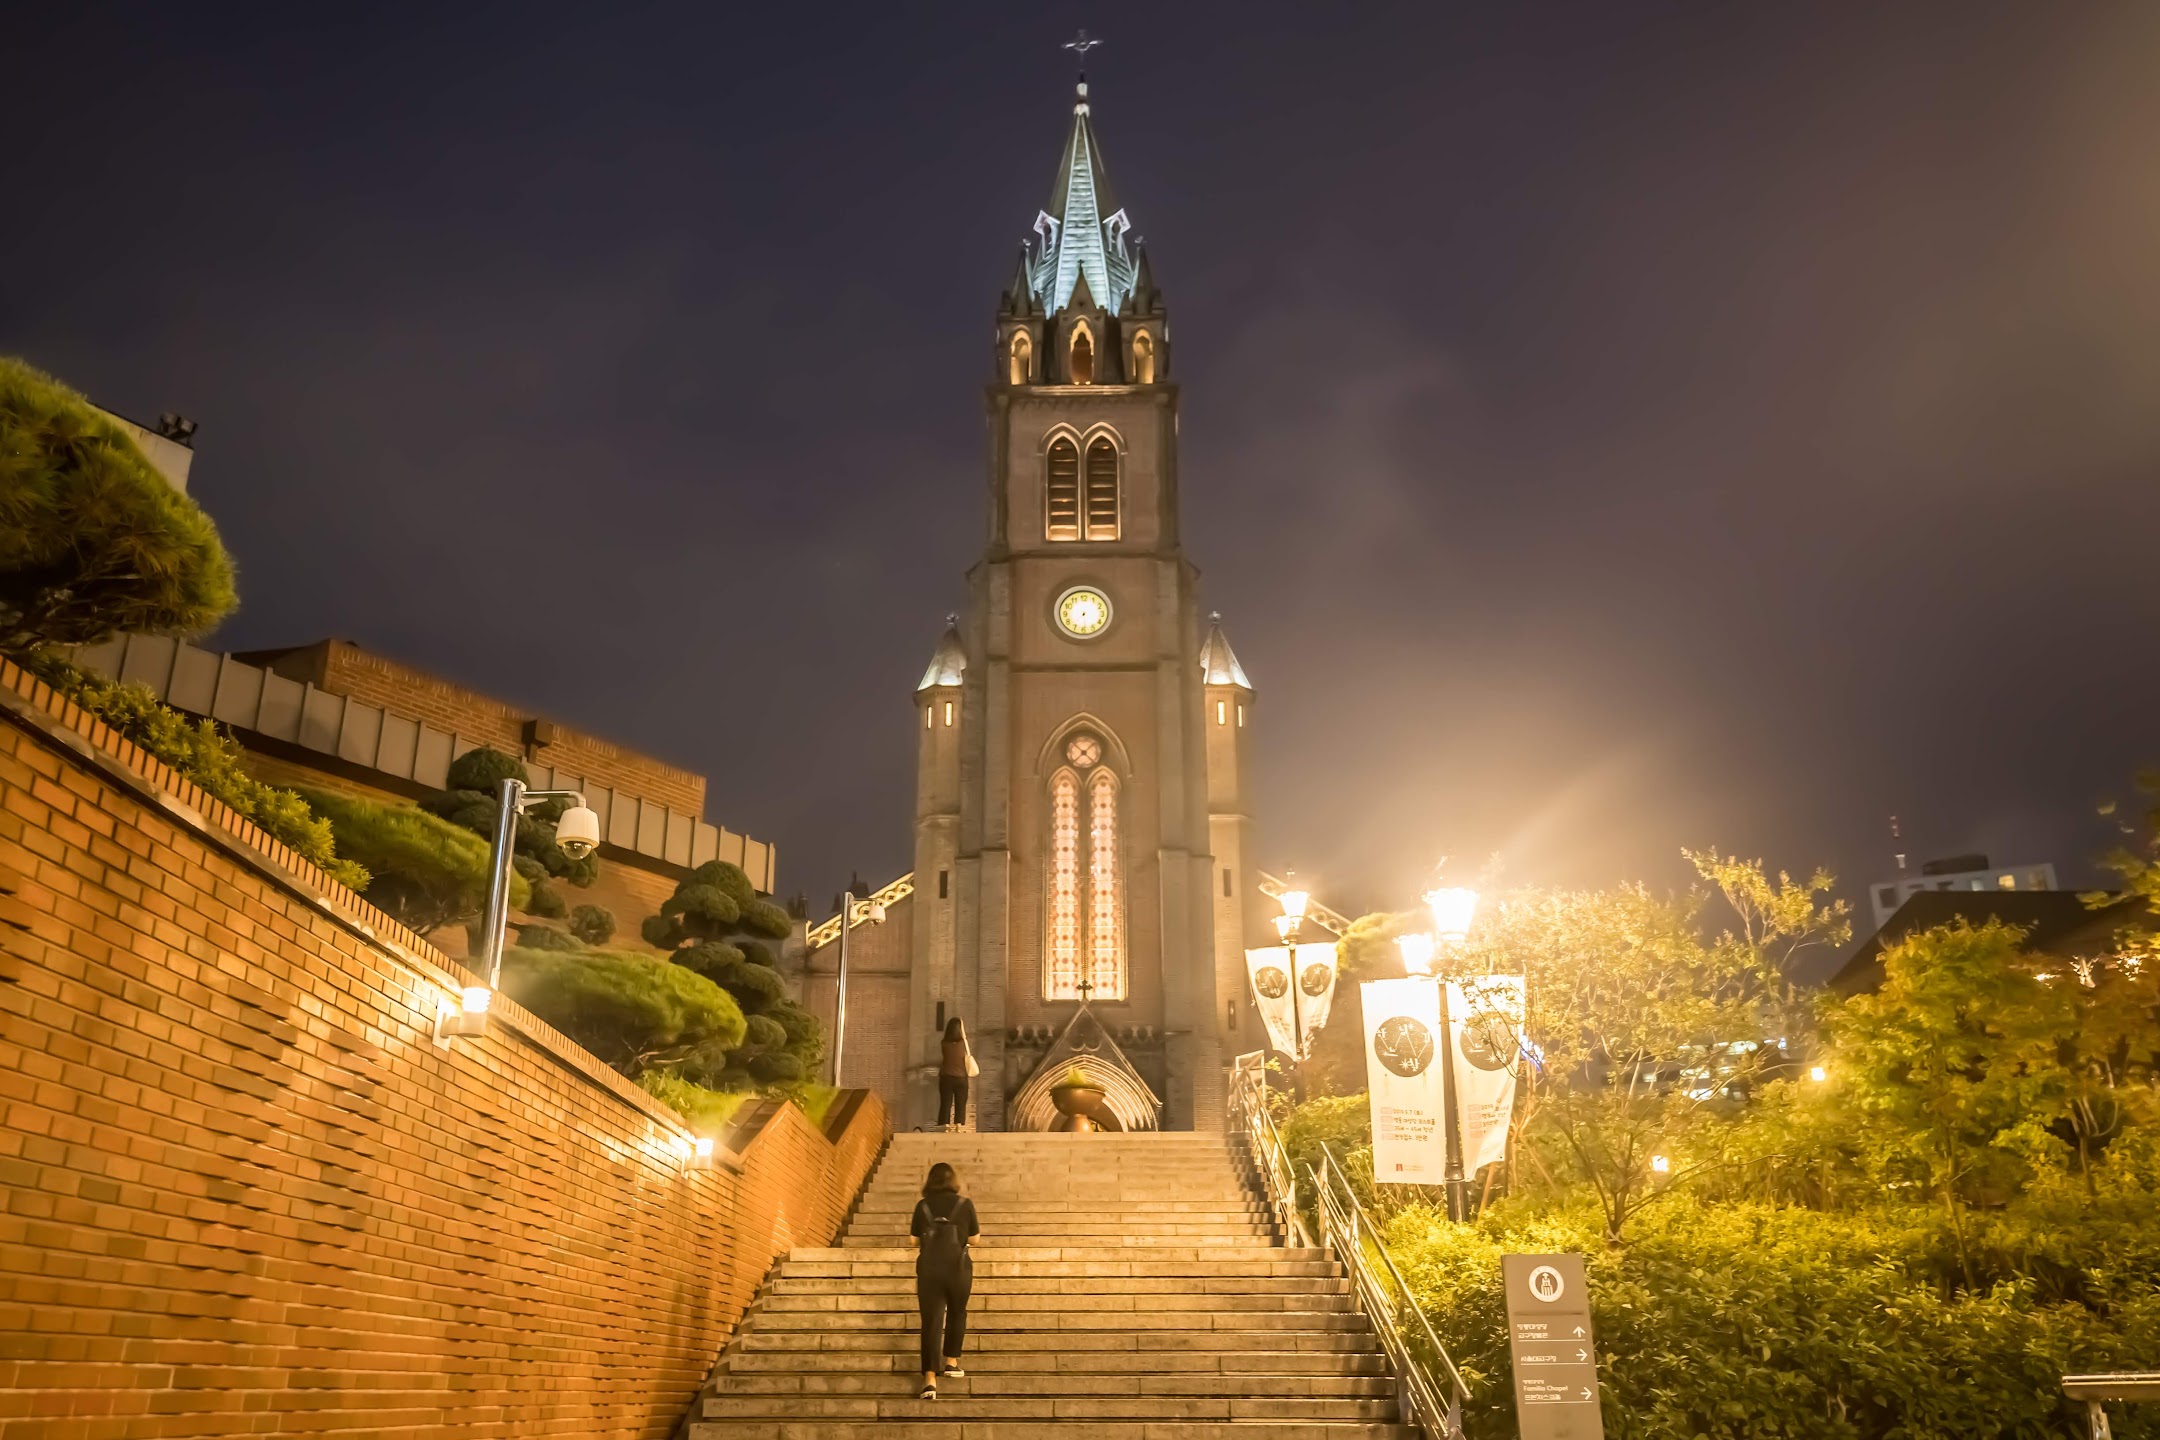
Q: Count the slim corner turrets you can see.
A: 2